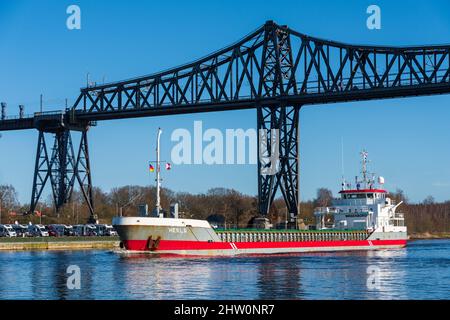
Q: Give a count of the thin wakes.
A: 1